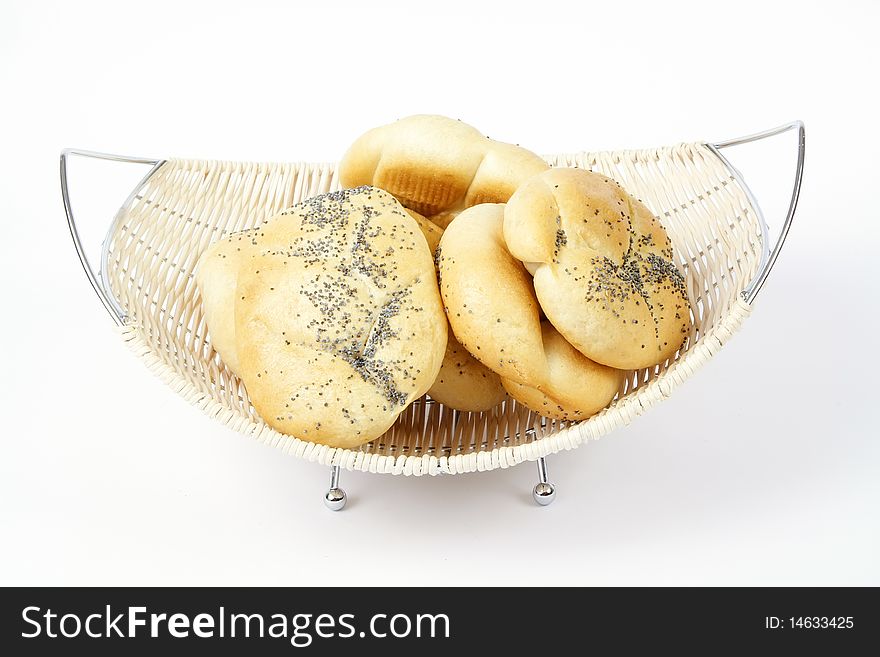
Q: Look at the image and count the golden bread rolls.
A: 5